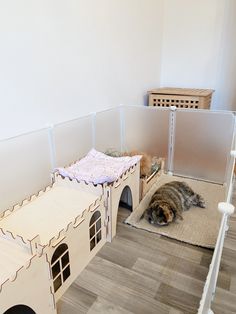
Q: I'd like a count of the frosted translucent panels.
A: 5